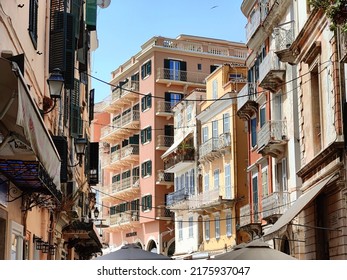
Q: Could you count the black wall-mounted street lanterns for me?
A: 3